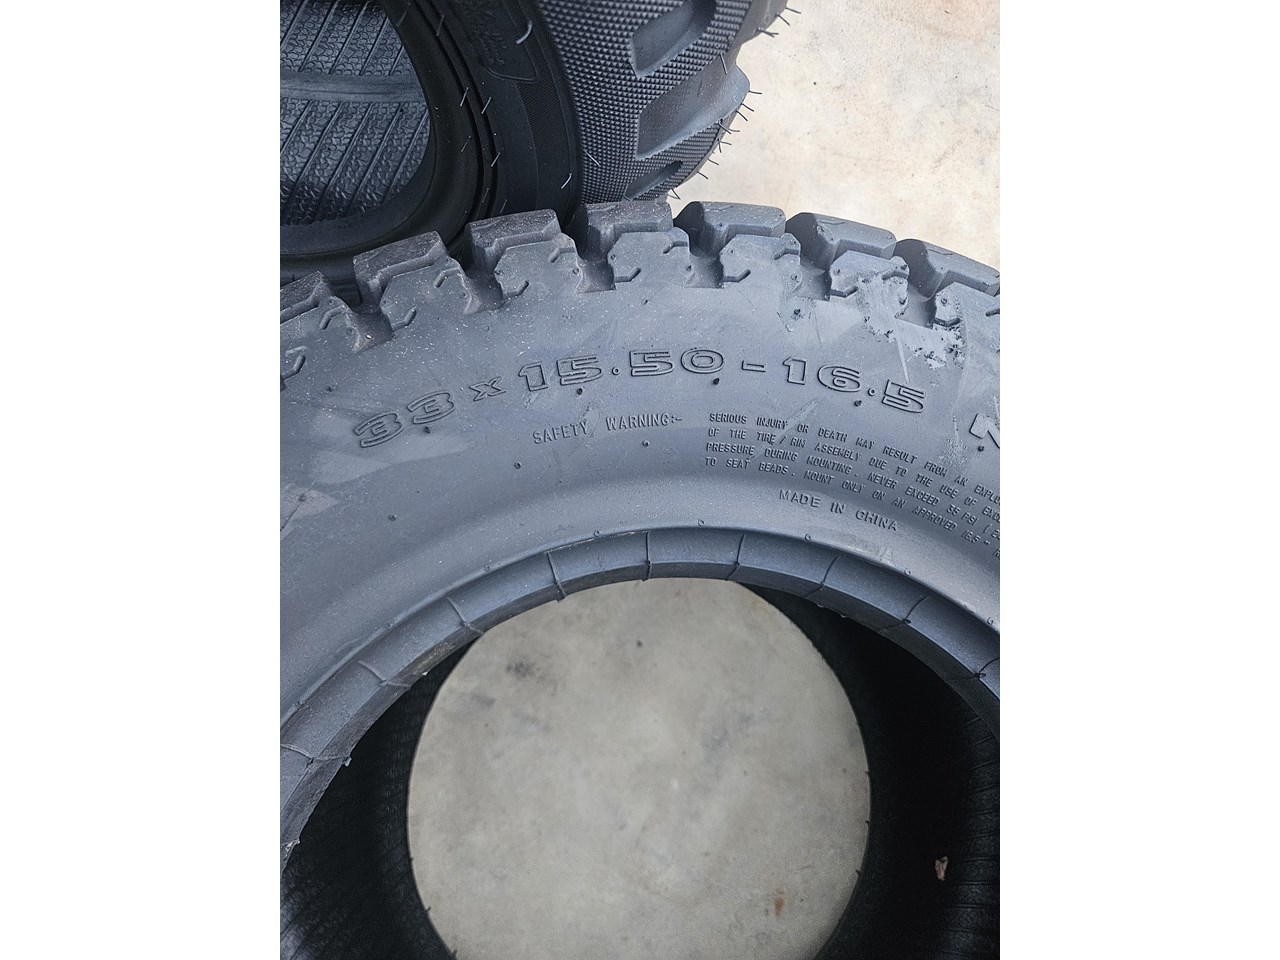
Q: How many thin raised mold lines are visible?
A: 9